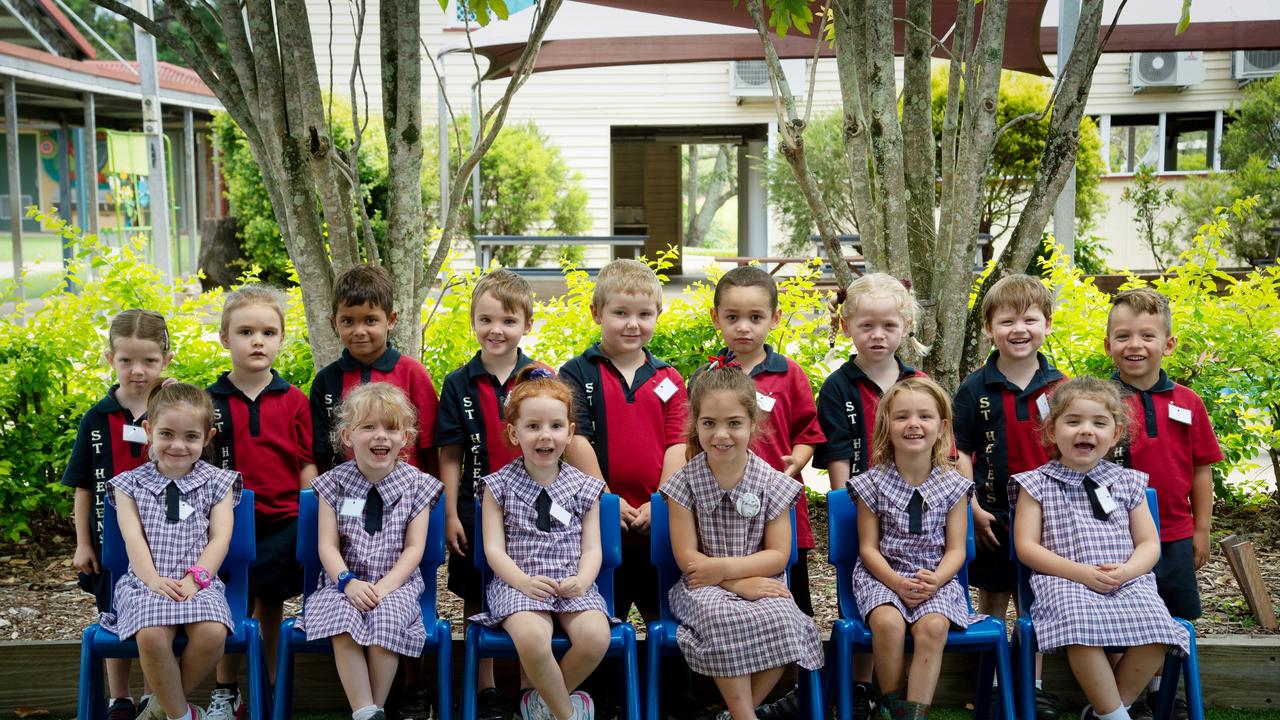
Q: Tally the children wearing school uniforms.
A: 15